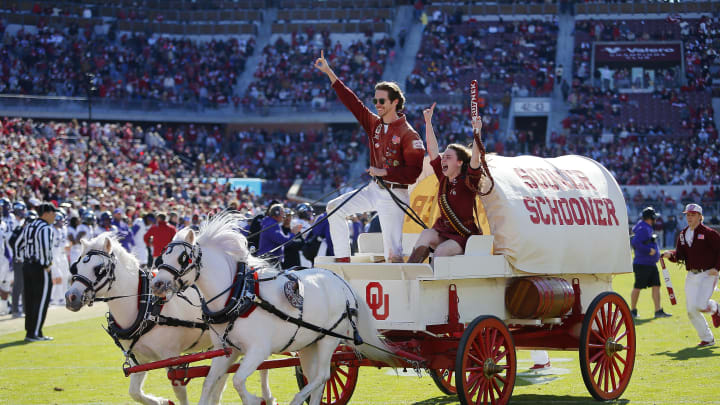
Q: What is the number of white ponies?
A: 2